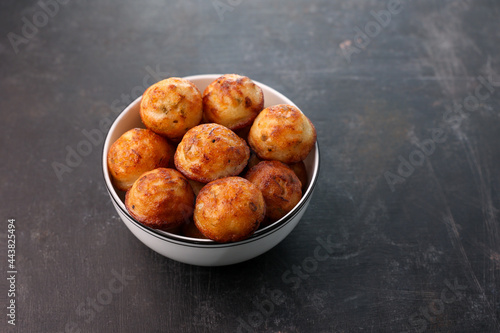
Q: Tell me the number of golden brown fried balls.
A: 8